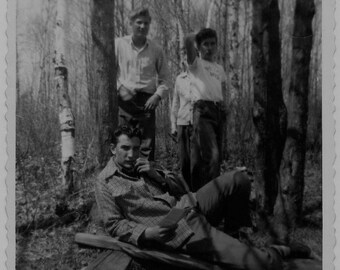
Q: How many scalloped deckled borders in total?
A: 2